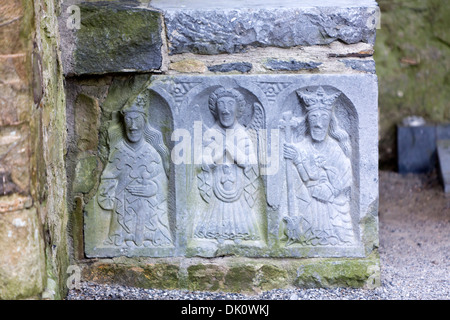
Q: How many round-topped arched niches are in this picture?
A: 3